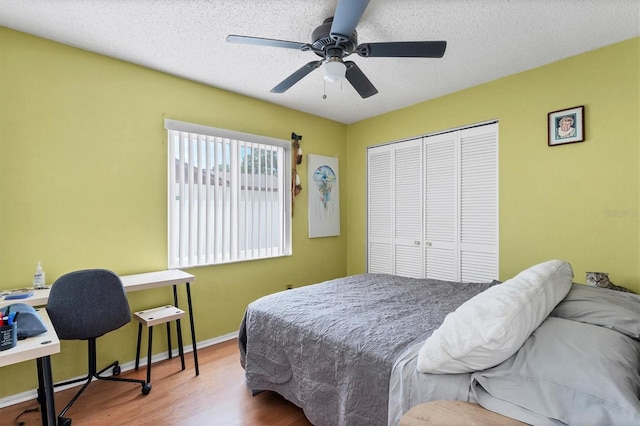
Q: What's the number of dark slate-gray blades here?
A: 5